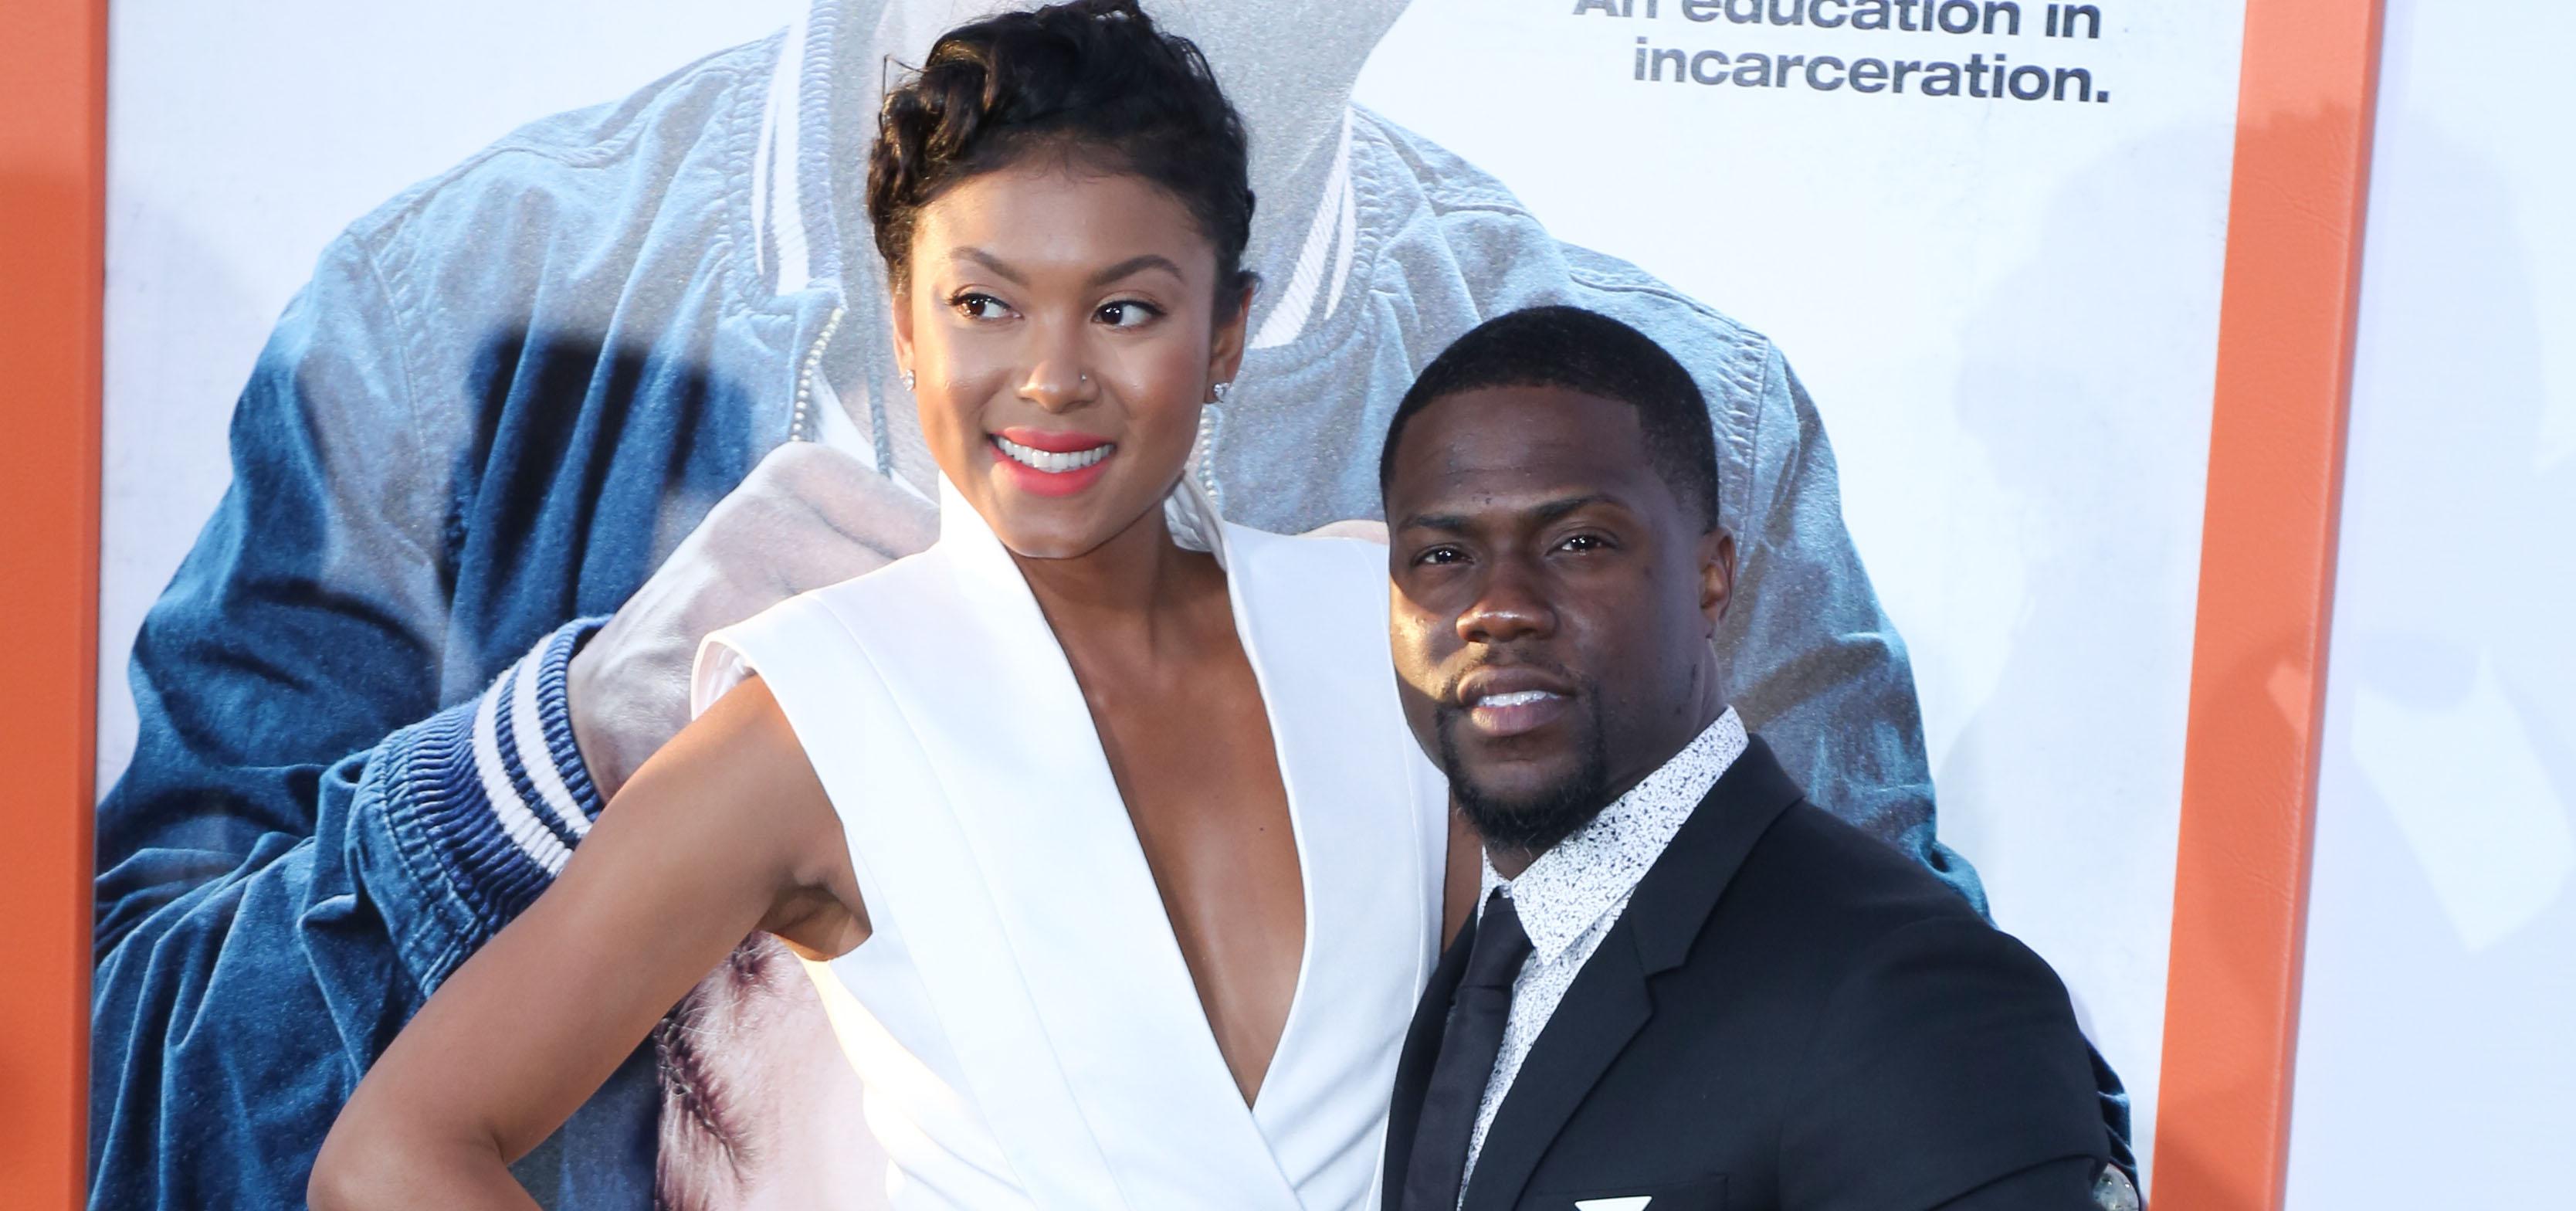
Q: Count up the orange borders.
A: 2